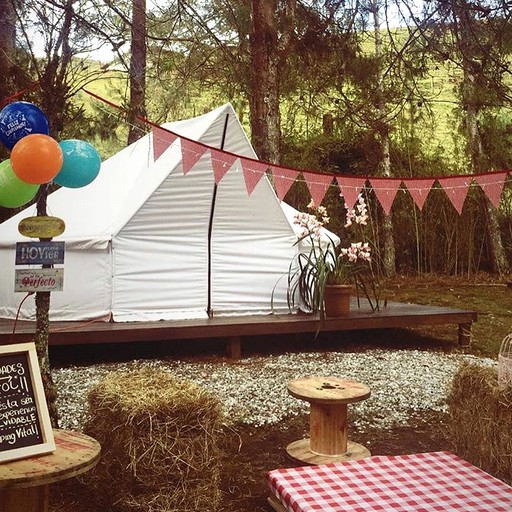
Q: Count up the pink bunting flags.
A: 11